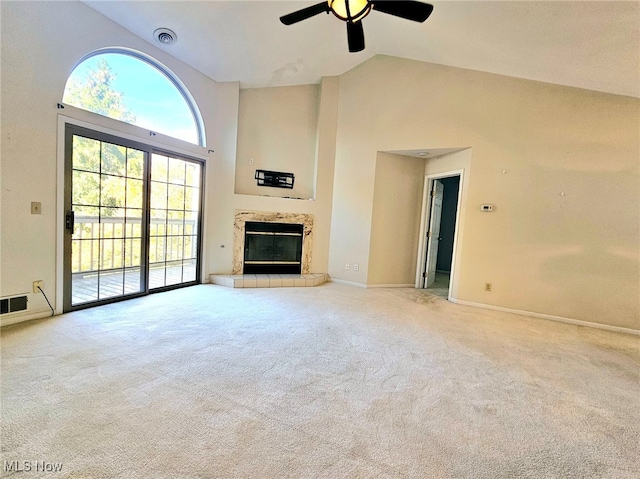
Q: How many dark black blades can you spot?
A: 3